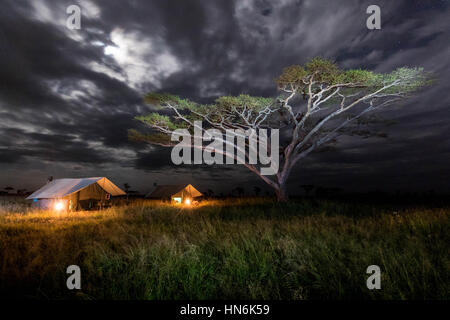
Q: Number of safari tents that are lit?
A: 2